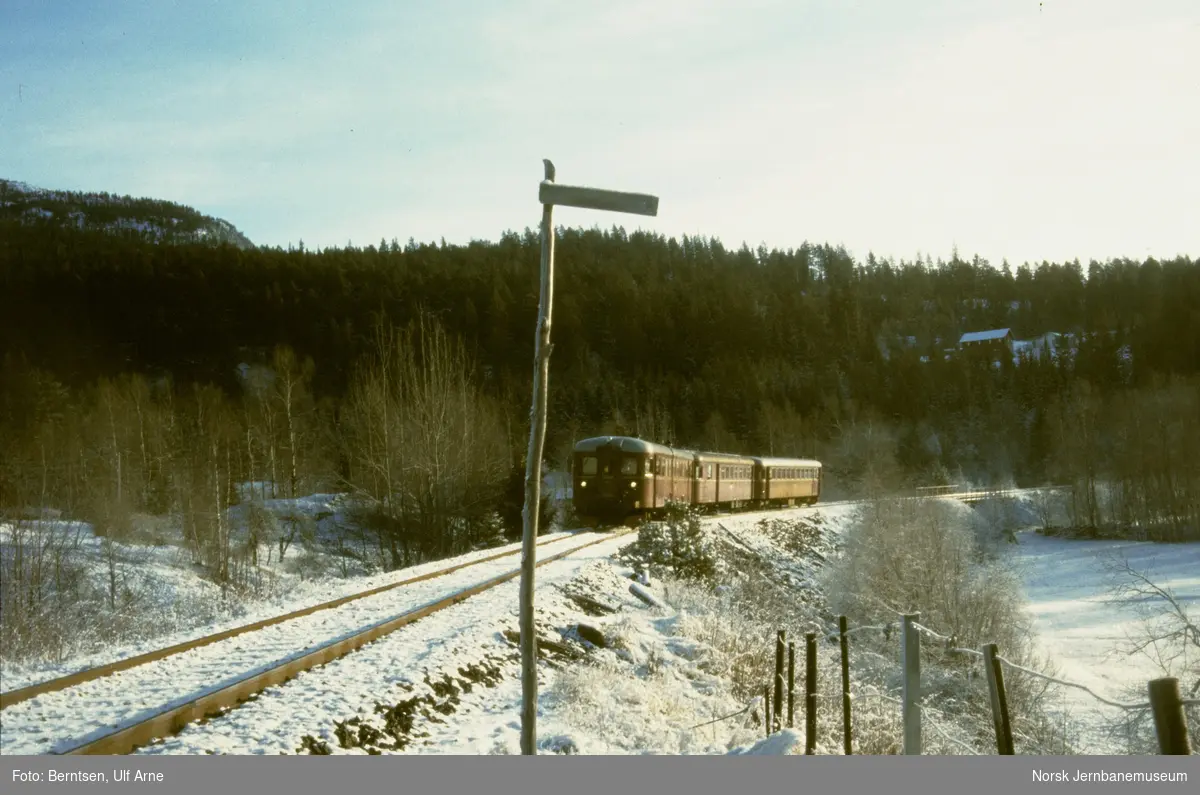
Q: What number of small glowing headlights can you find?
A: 2